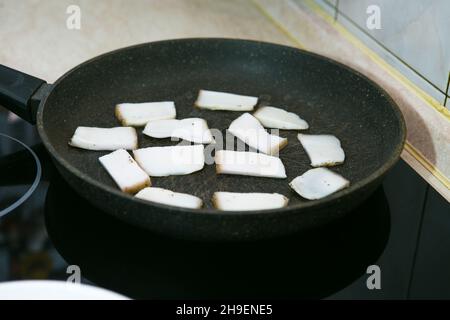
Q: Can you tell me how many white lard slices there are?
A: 13